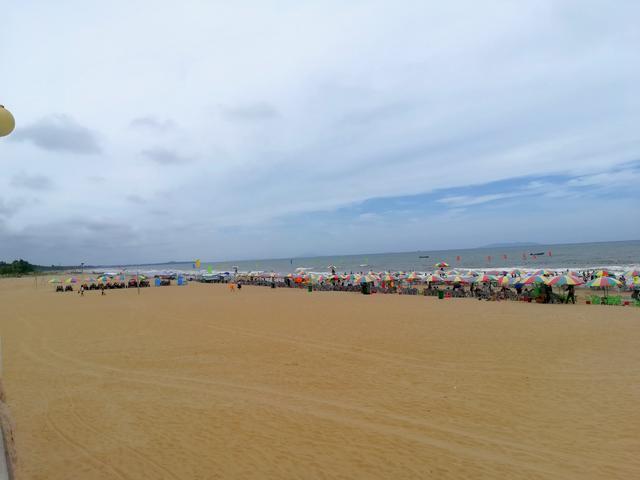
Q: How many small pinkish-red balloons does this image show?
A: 6